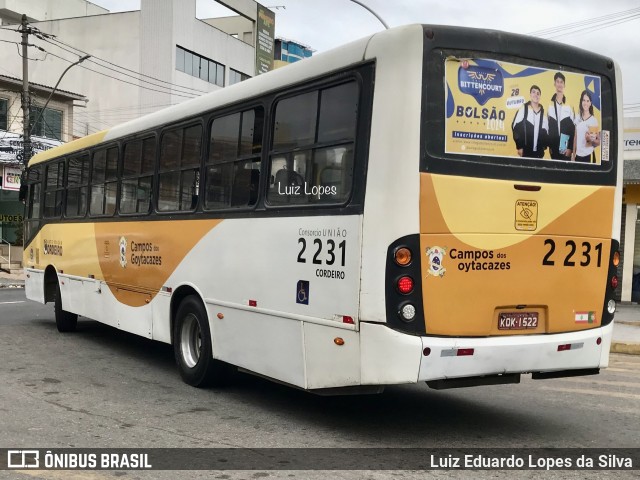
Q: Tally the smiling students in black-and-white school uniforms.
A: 3